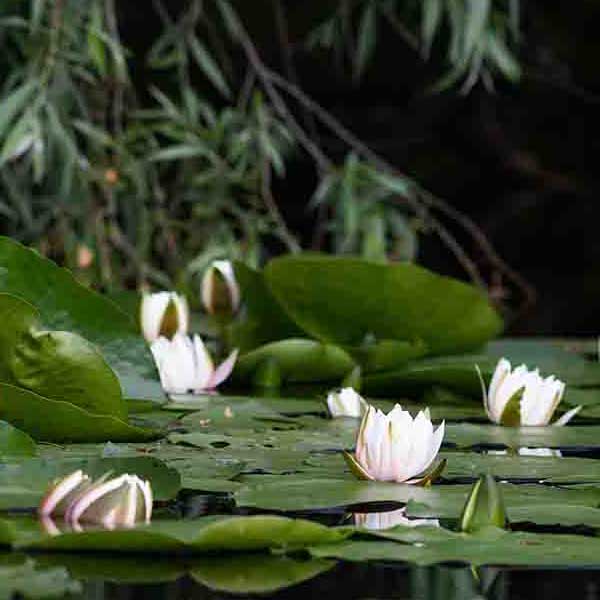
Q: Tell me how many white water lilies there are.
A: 7